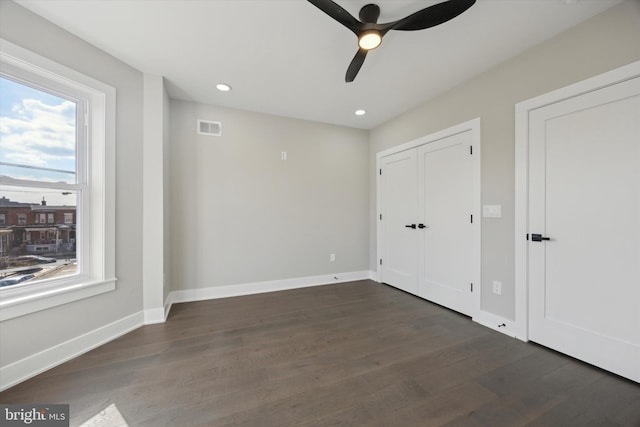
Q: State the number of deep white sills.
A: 1